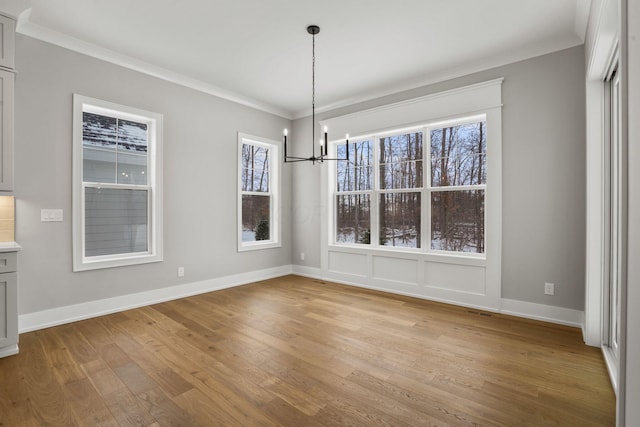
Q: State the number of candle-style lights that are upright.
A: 4